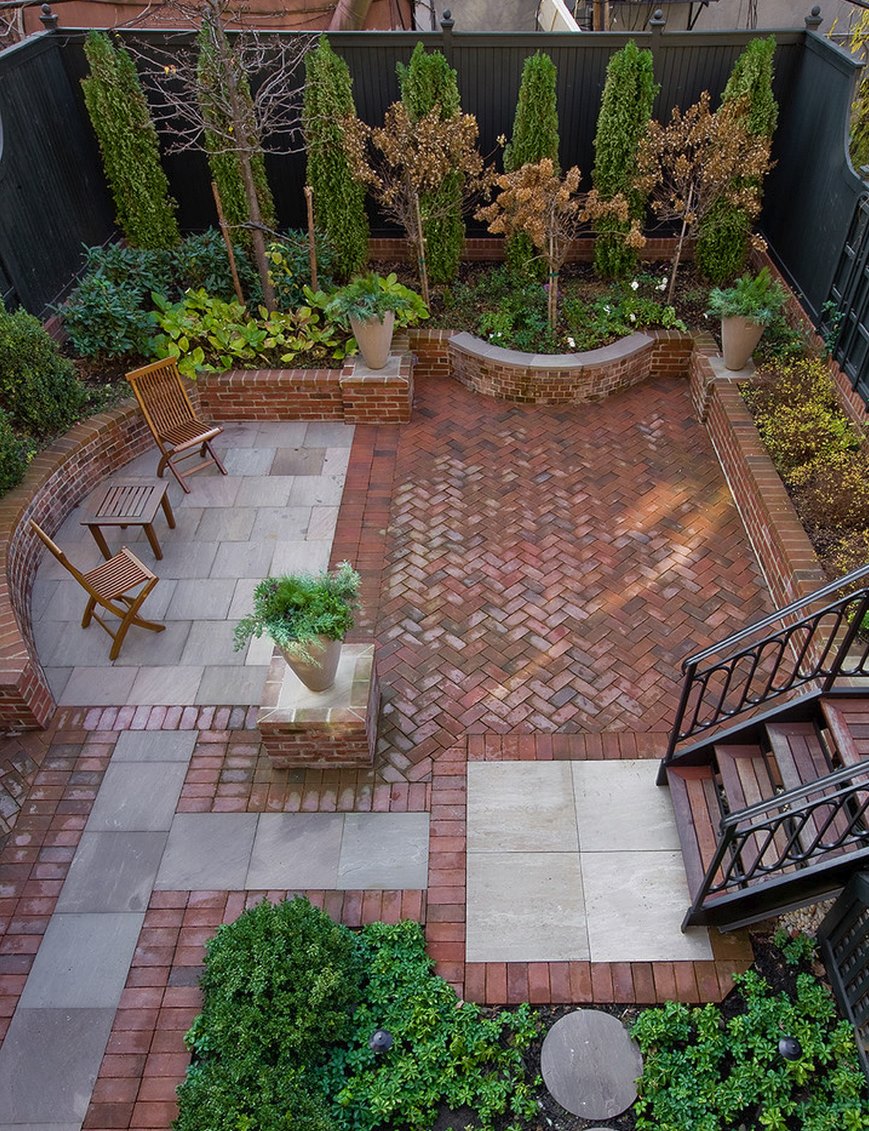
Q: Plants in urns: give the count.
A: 3